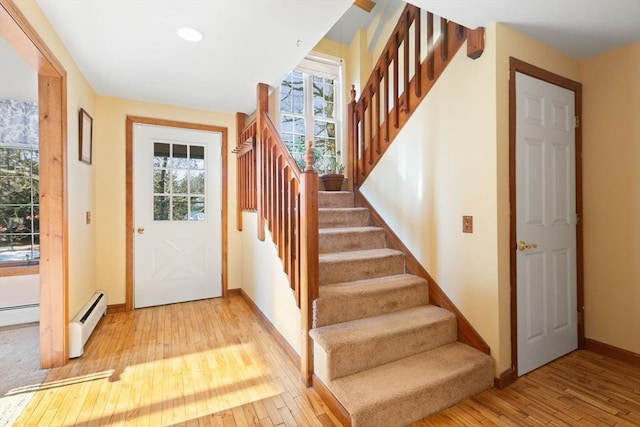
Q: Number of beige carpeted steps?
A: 7